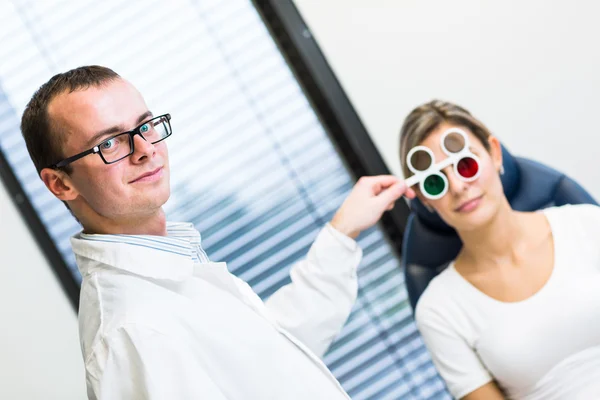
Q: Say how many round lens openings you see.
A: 4